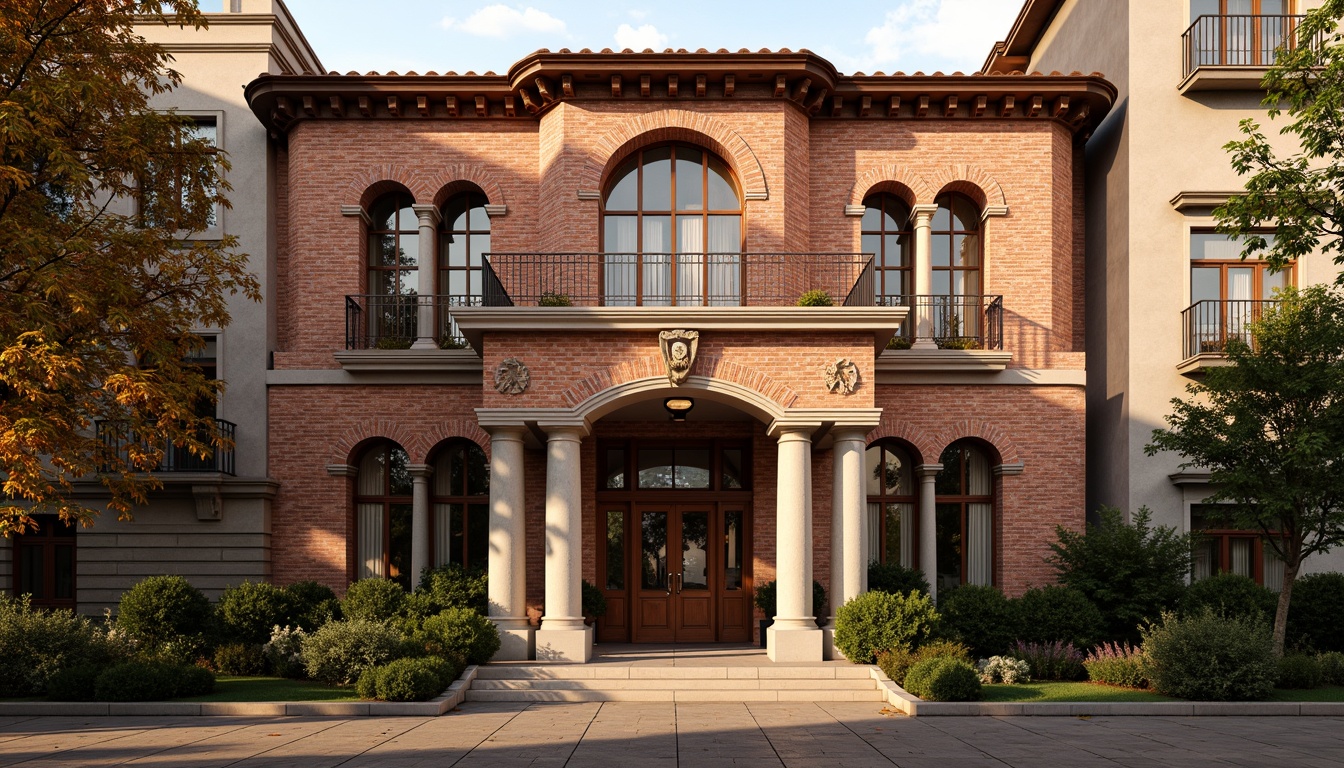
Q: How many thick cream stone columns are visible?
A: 4